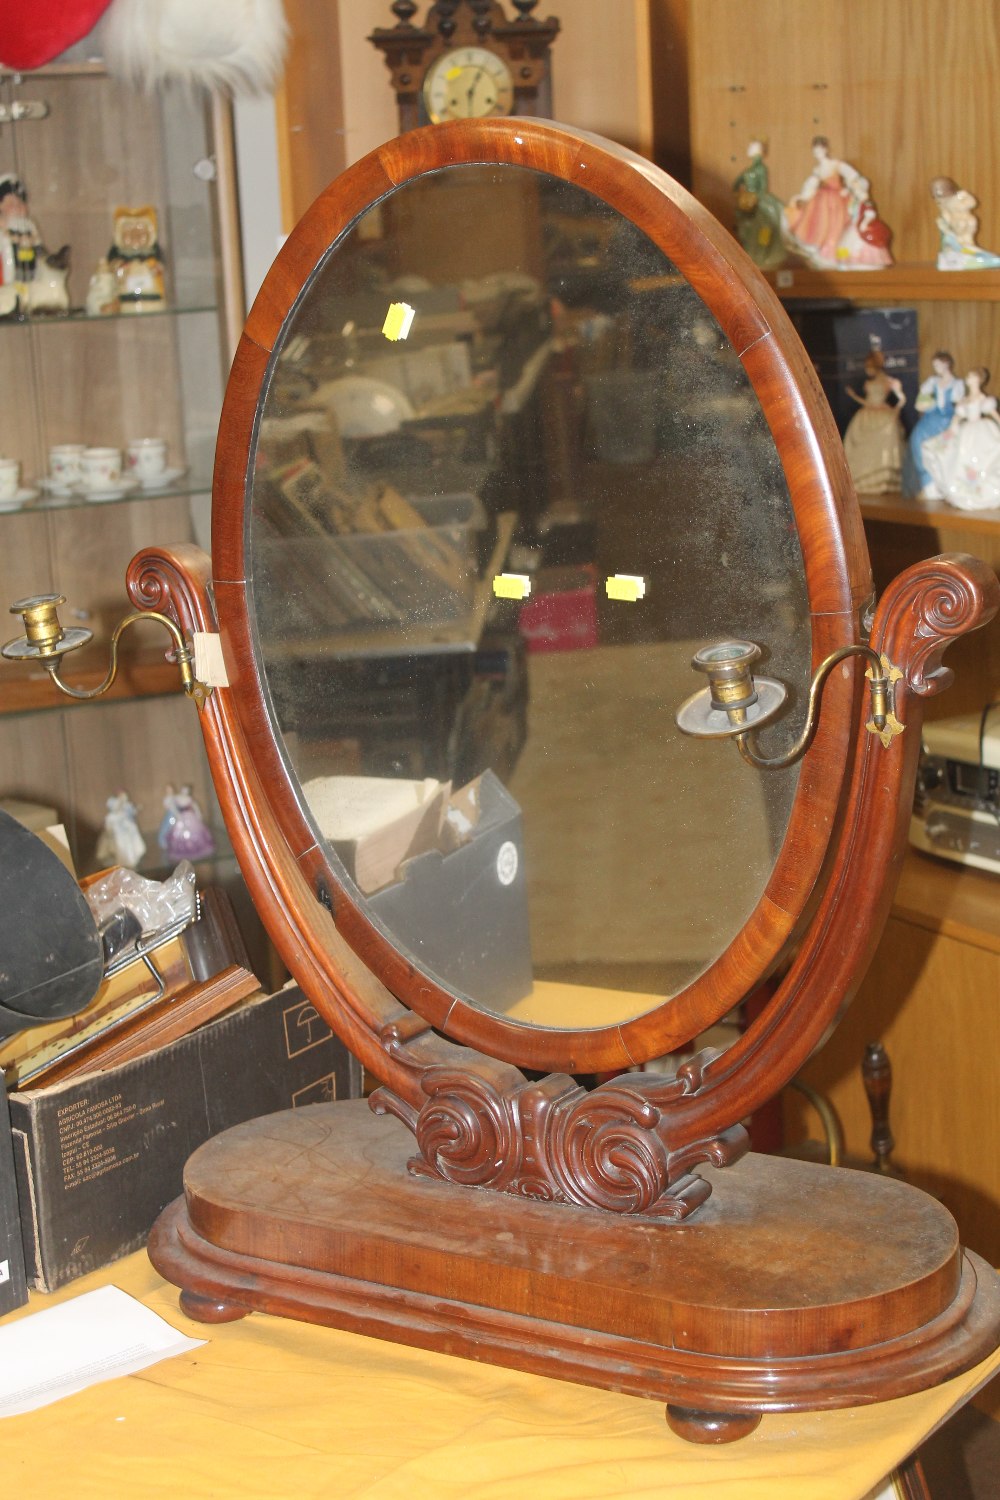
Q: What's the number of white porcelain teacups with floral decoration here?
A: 4